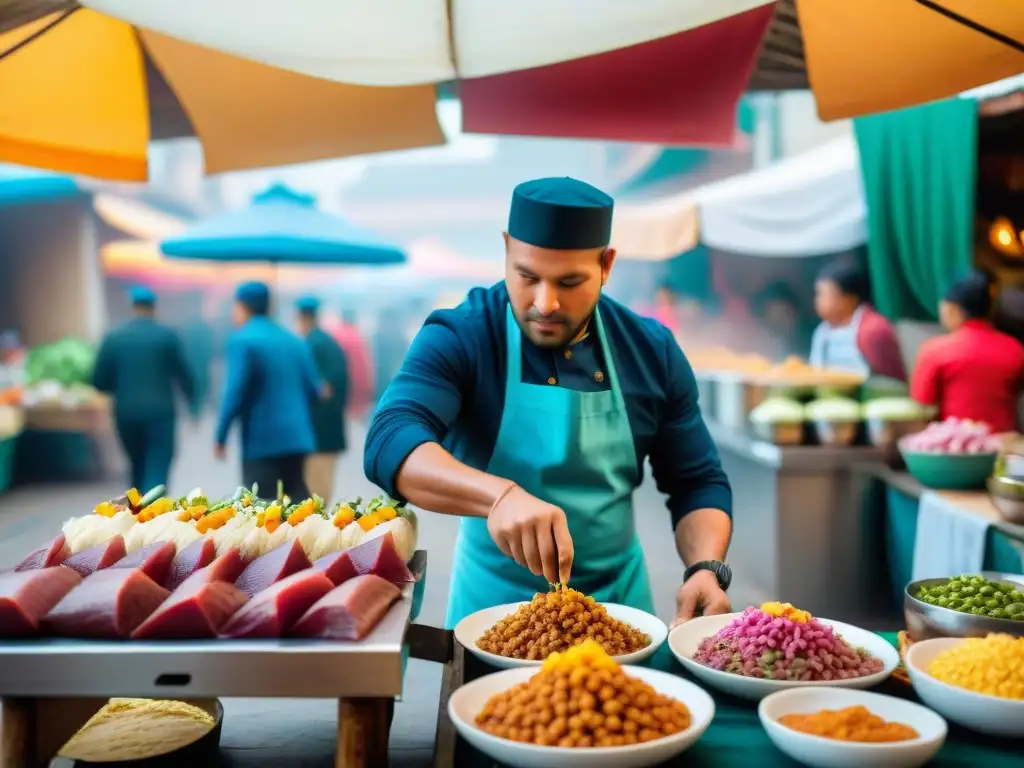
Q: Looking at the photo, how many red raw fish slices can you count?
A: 13